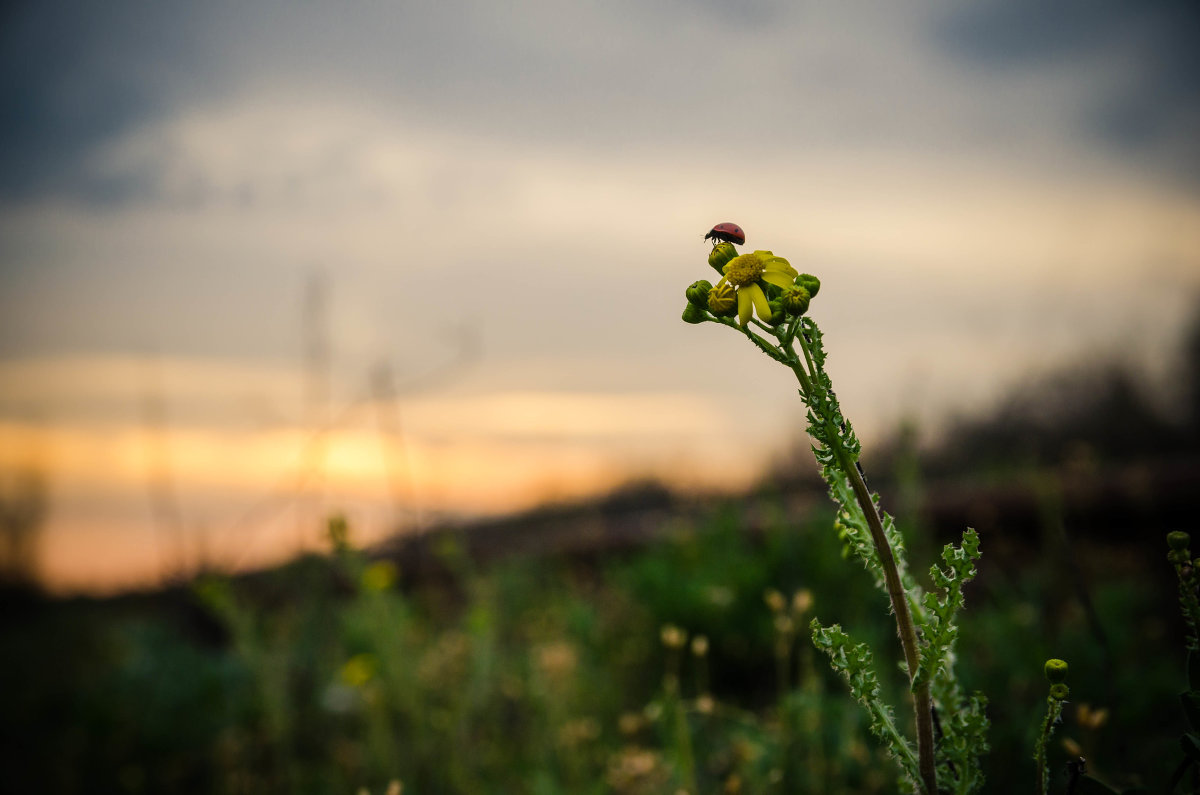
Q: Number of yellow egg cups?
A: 0